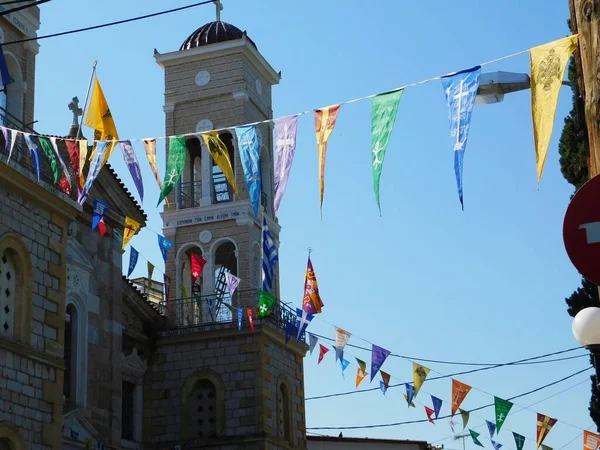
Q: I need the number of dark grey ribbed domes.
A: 1